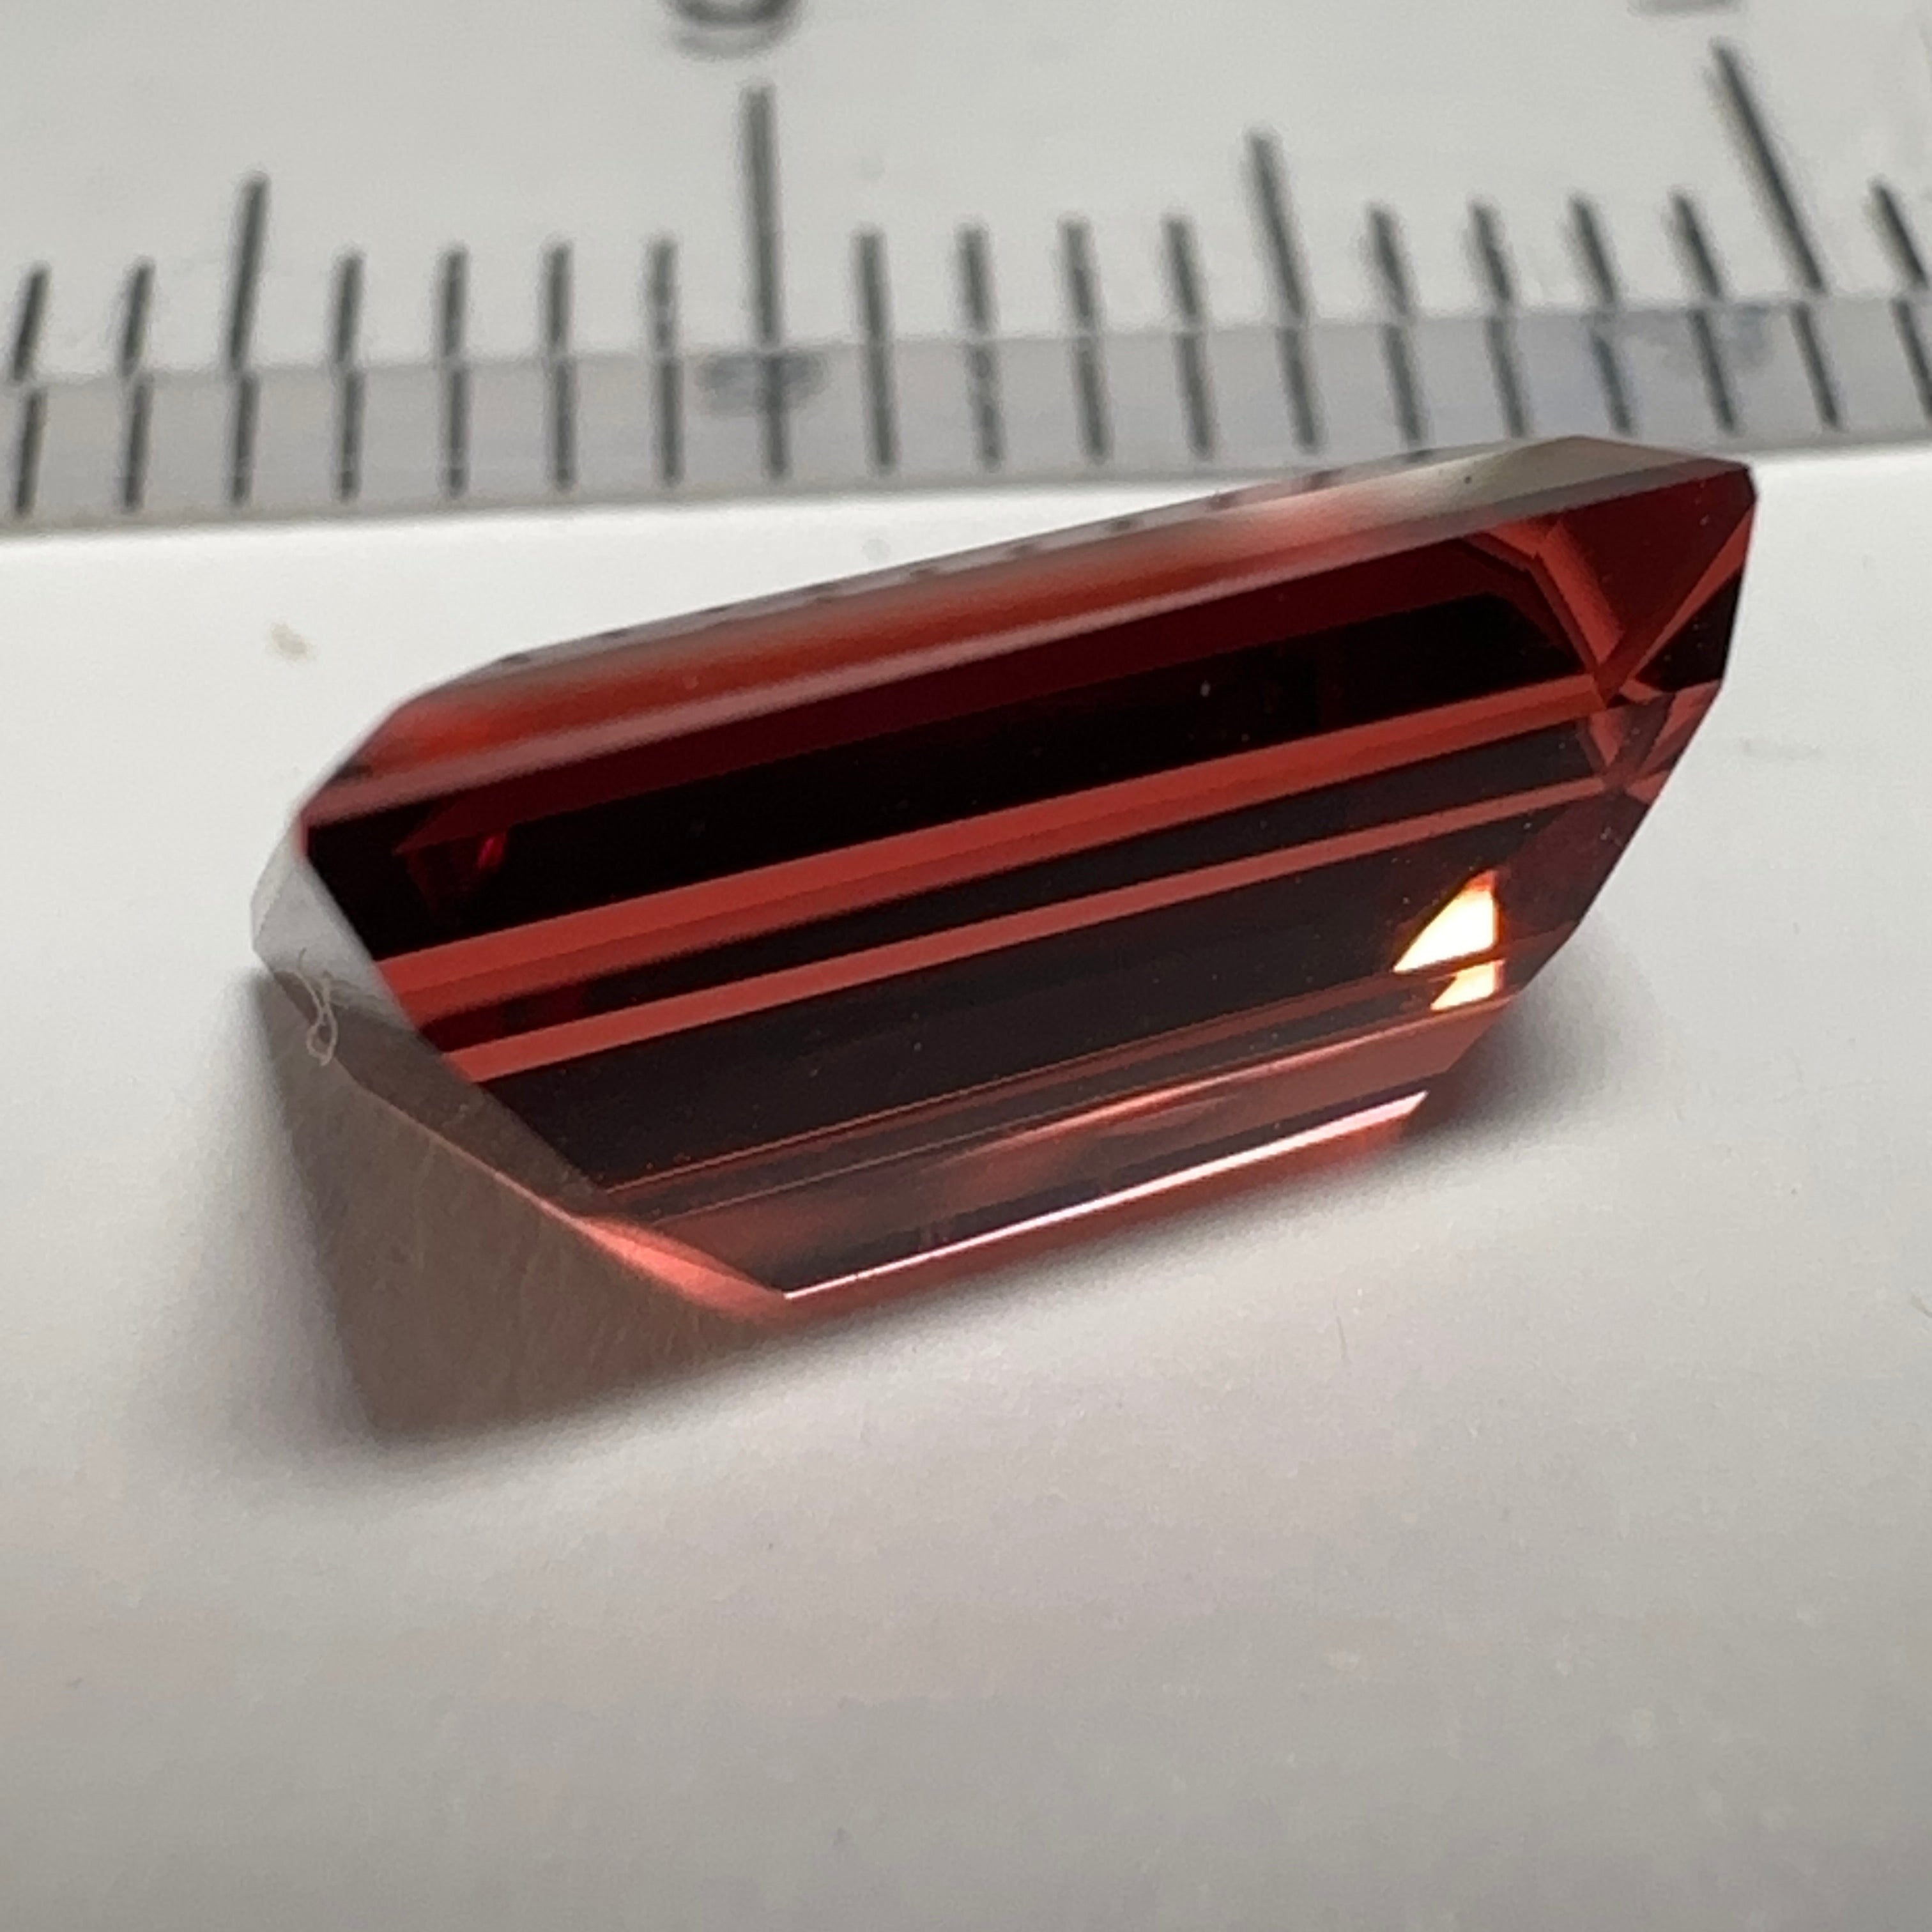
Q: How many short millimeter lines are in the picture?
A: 15